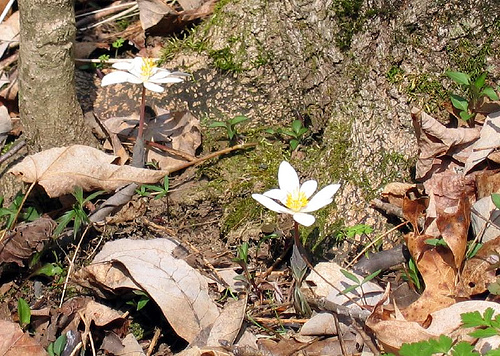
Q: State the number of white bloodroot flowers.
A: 2